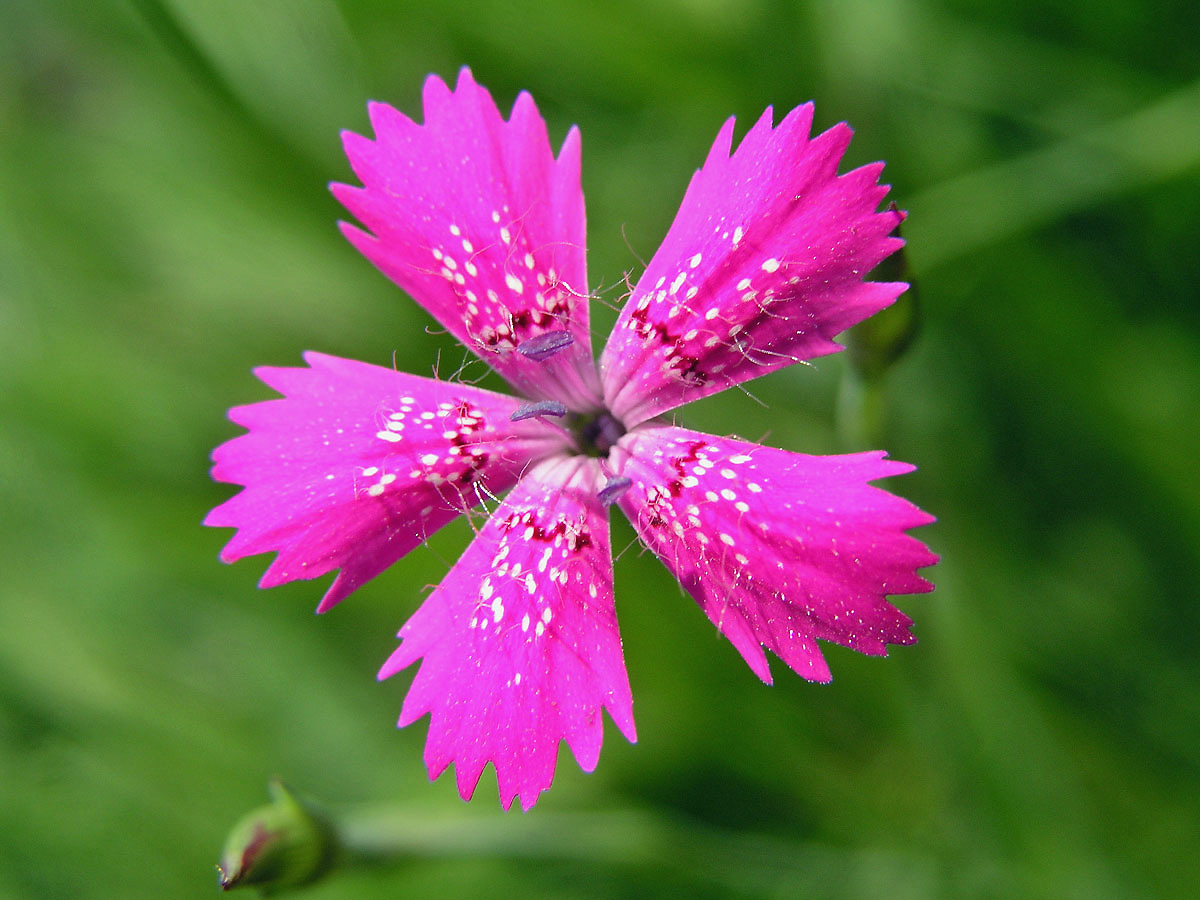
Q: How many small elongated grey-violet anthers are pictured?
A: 3